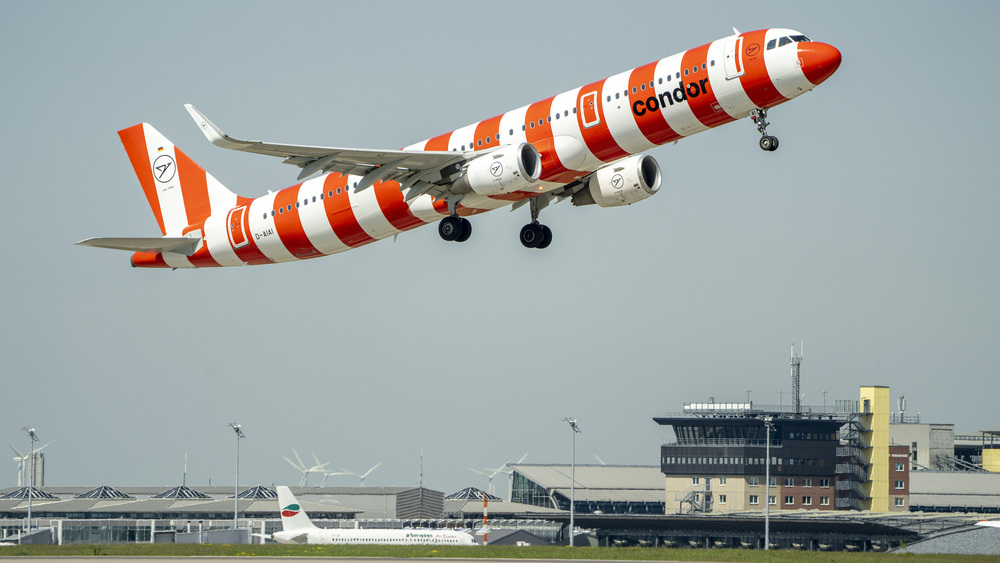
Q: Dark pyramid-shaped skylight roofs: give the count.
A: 5